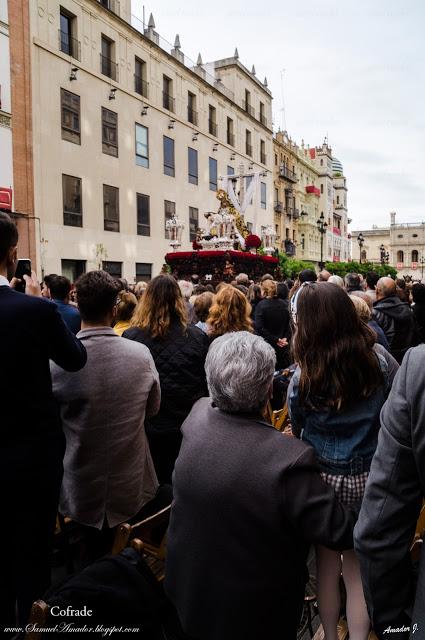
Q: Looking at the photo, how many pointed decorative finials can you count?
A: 6